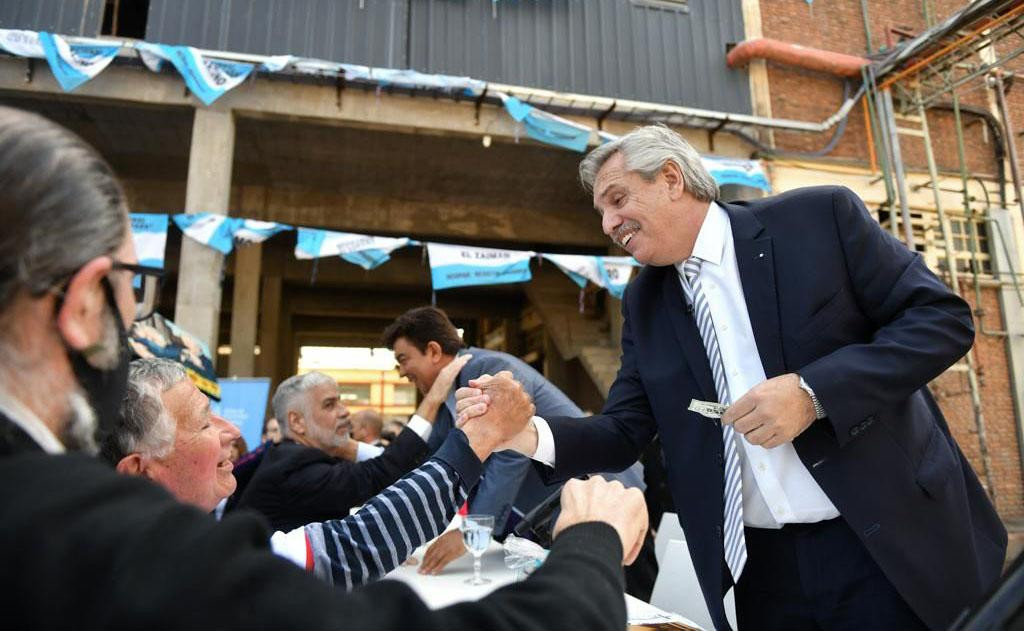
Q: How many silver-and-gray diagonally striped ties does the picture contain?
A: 1